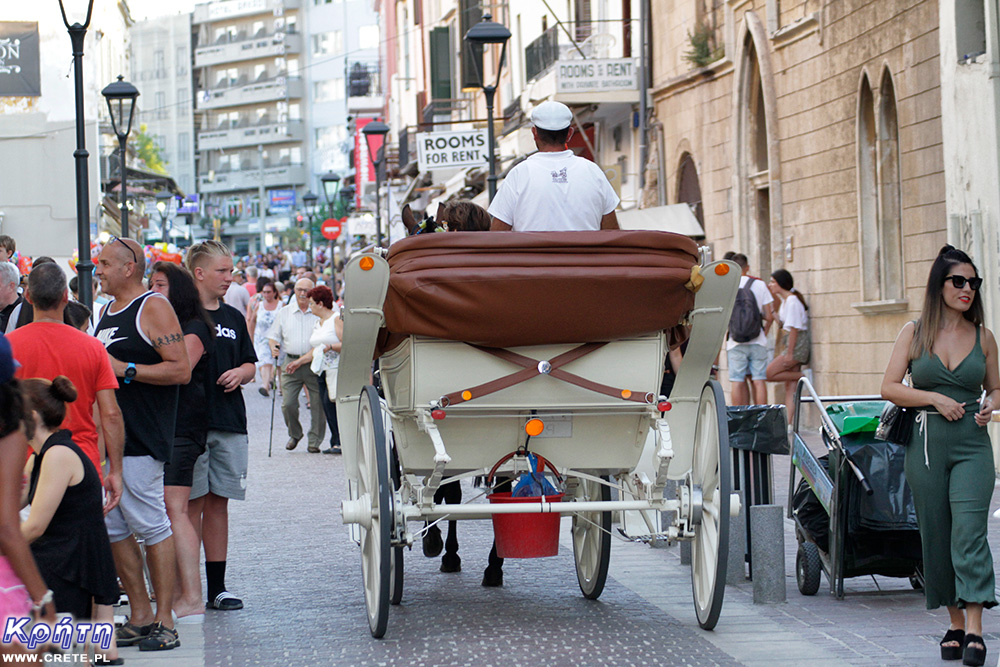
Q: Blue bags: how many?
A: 1